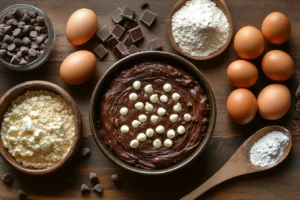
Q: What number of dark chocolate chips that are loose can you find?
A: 7